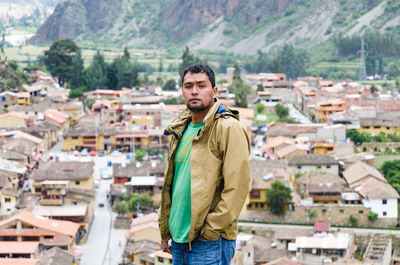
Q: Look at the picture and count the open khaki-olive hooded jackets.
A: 1